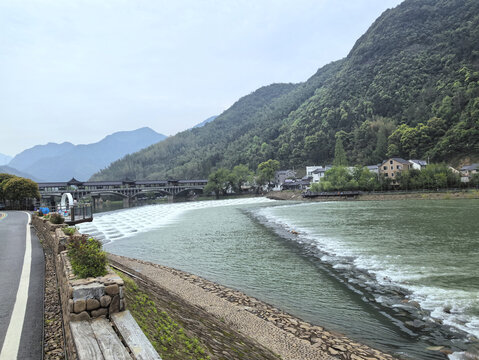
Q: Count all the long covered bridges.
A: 1